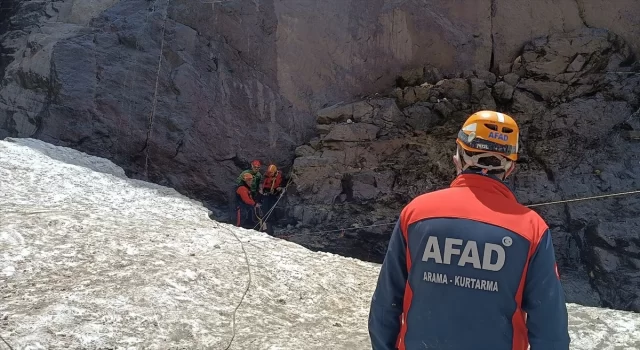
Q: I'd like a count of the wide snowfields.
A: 1